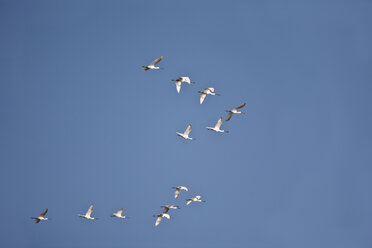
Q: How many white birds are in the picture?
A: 13